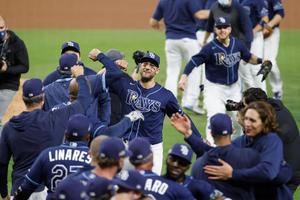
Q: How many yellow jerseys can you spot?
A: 0